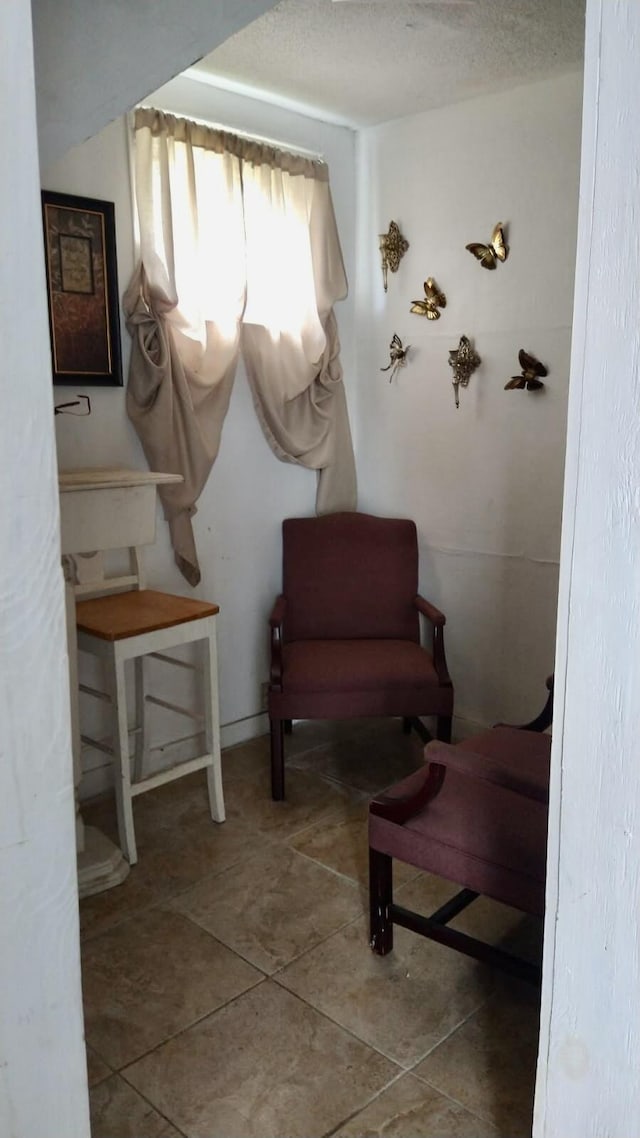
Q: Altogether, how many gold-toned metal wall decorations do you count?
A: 6